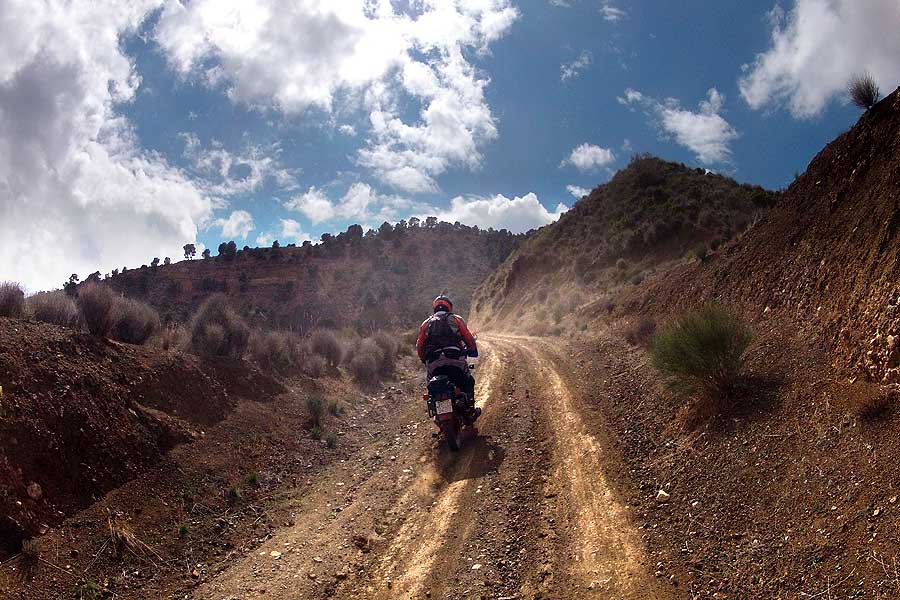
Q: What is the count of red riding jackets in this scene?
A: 1